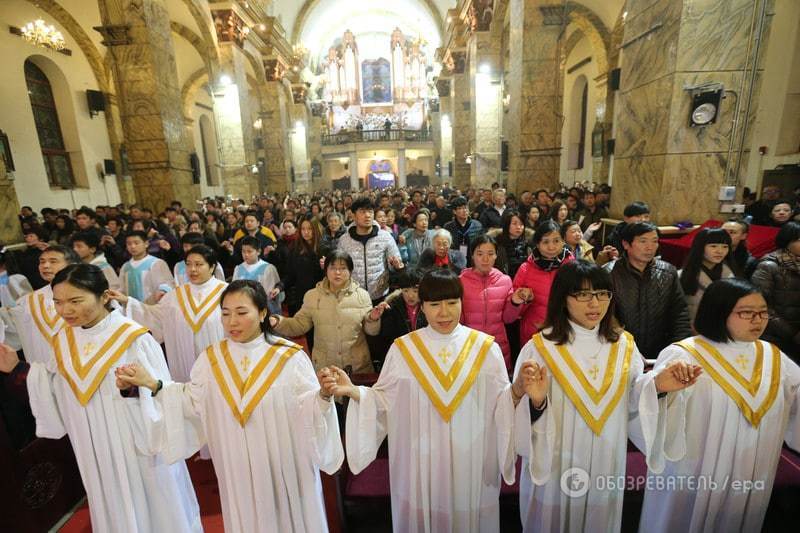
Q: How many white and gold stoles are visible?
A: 7